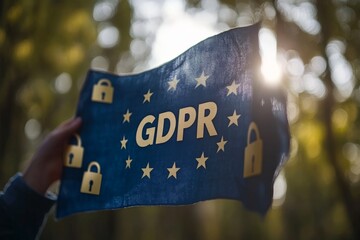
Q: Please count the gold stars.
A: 12